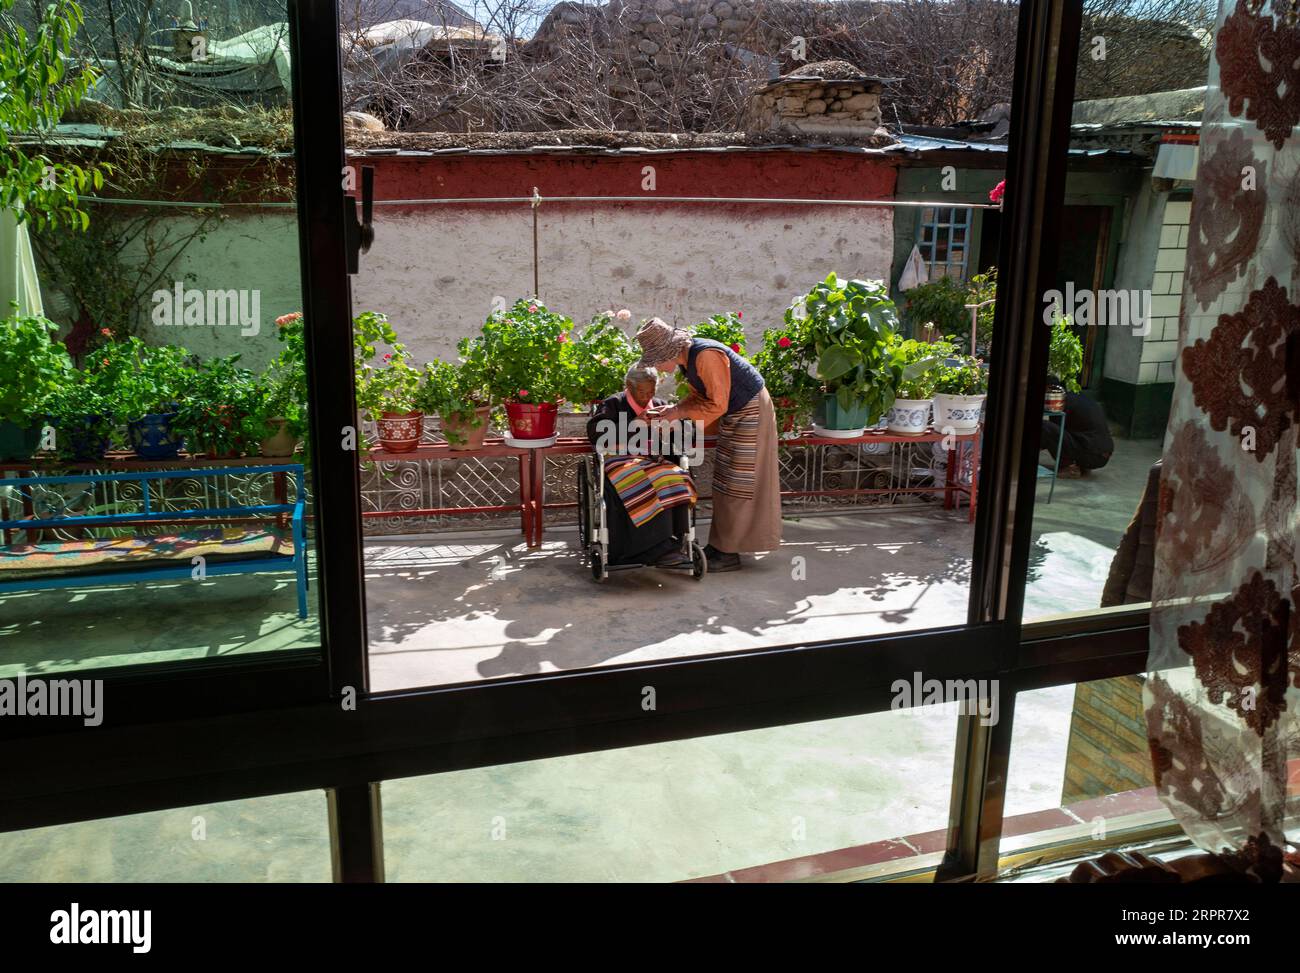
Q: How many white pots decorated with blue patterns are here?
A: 2